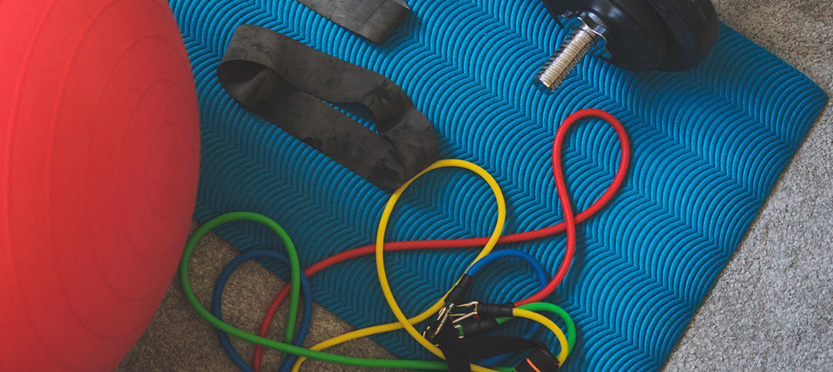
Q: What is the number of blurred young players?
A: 0